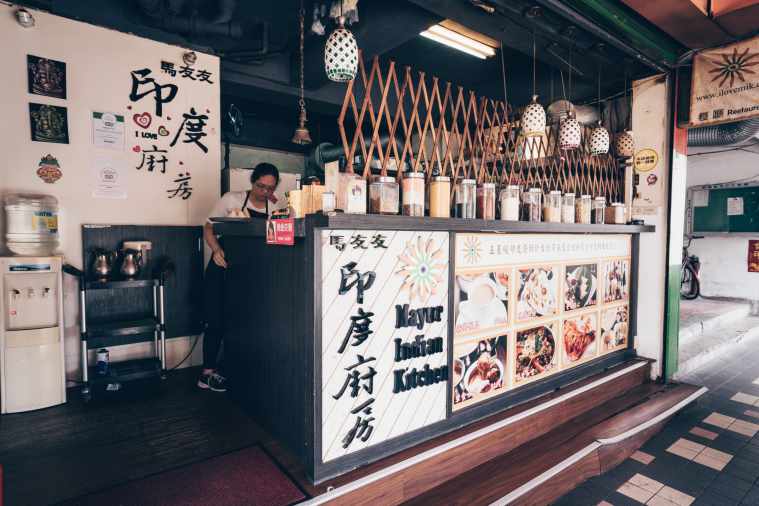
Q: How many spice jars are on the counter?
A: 12